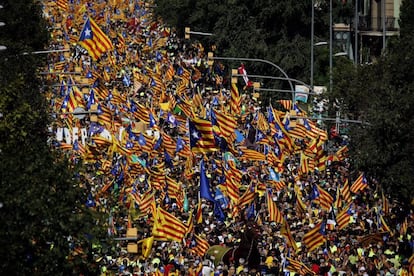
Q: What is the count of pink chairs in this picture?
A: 0